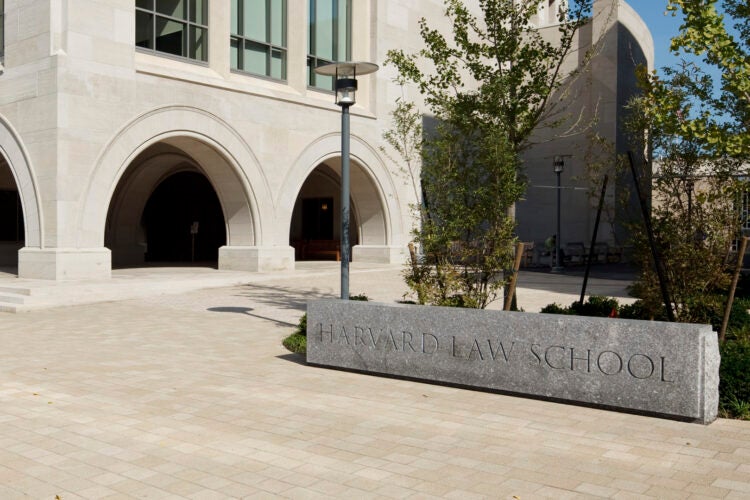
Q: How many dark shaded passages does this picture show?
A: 3